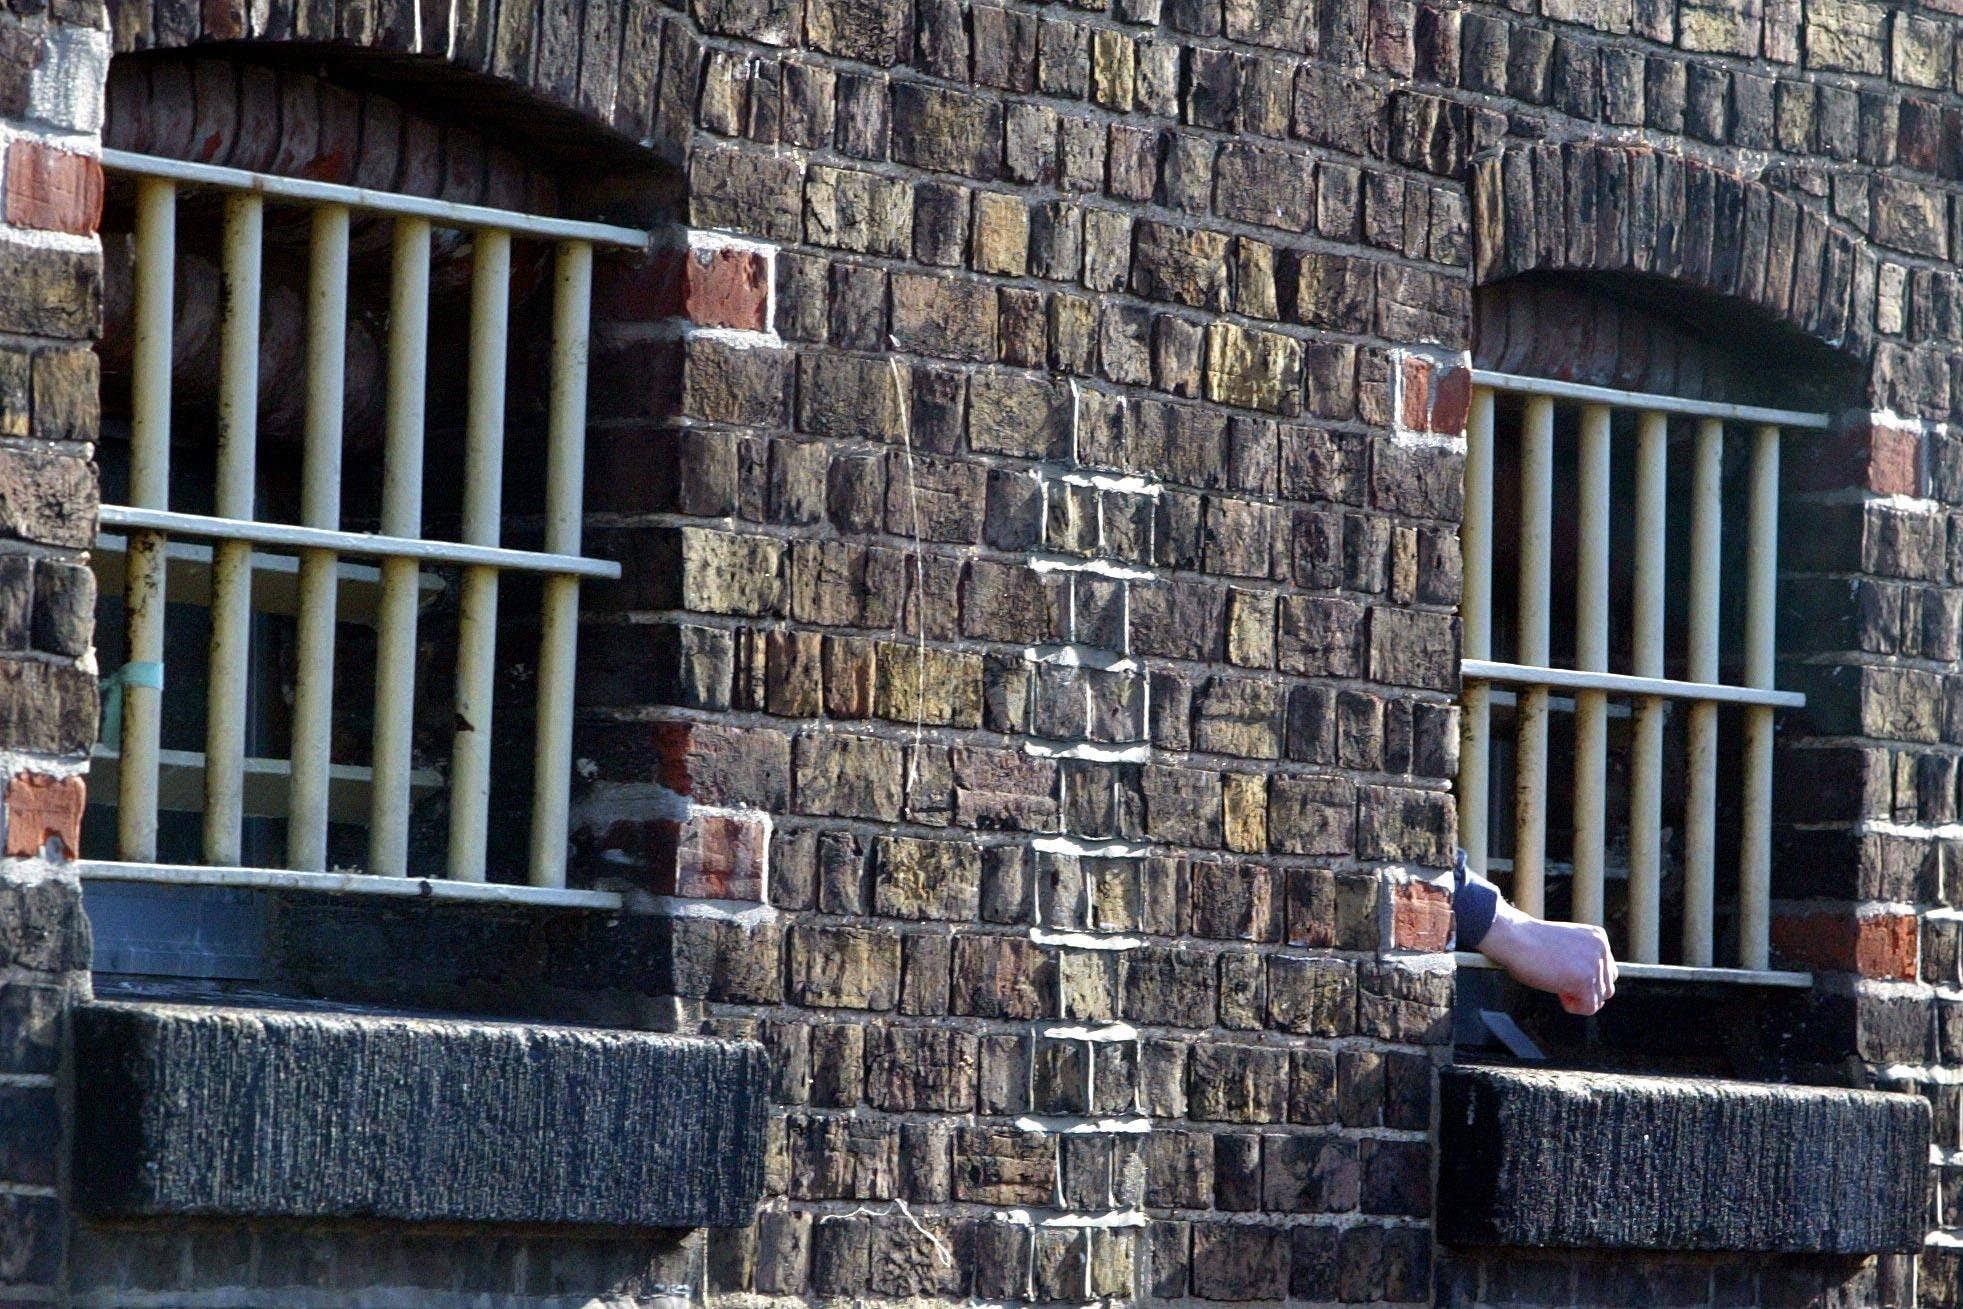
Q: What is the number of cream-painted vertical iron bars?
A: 12